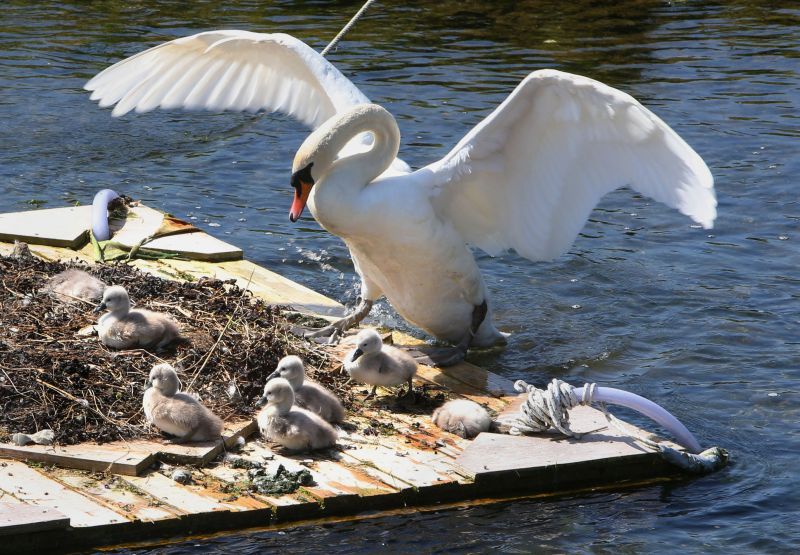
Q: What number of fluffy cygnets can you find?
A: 7